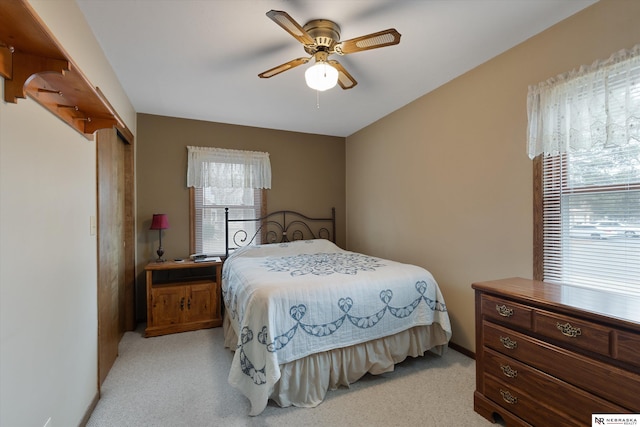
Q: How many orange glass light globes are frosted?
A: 0